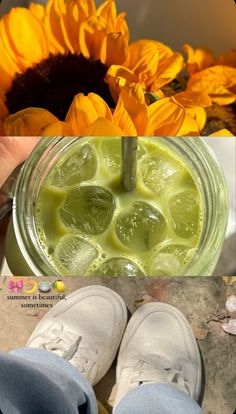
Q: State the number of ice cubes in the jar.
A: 9